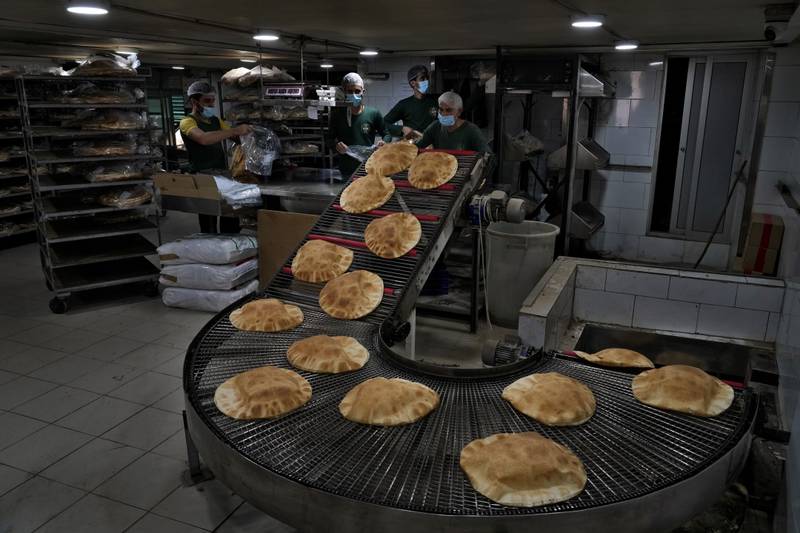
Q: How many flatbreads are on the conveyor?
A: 14